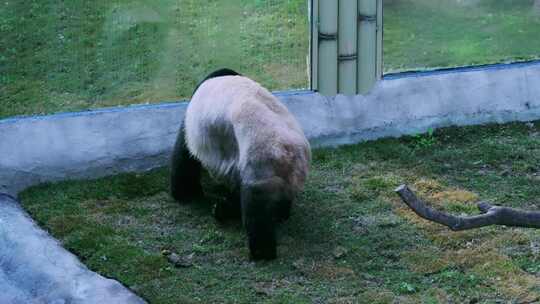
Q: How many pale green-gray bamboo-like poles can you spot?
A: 3